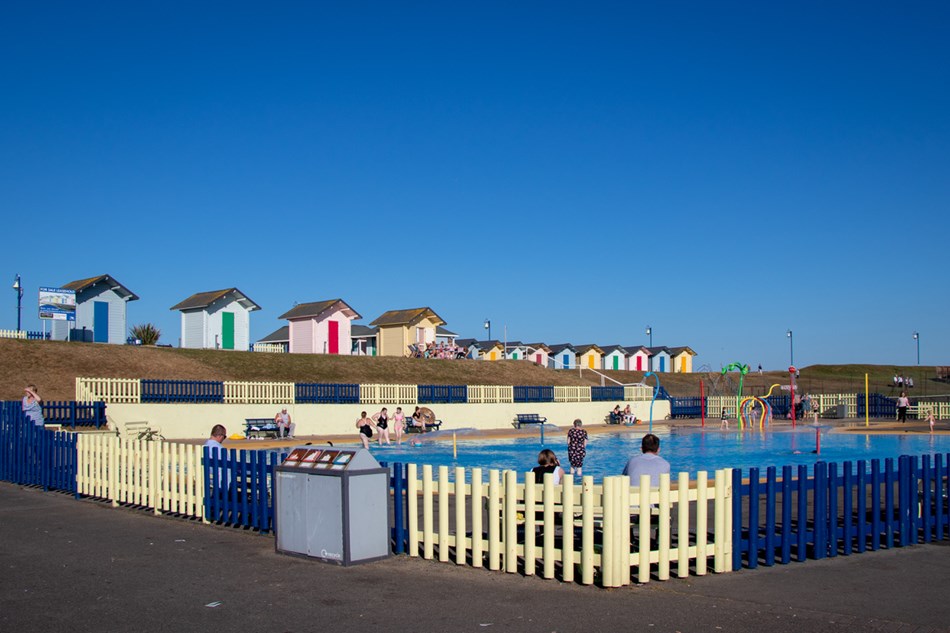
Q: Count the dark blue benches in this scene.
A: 4